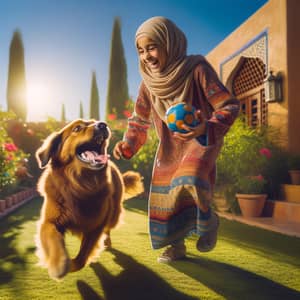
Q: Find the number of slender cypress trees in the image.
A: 5